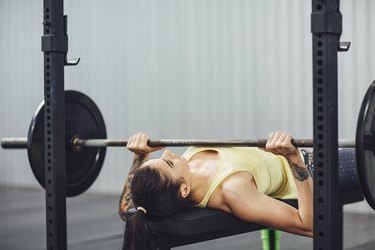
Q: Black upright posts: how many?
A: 2